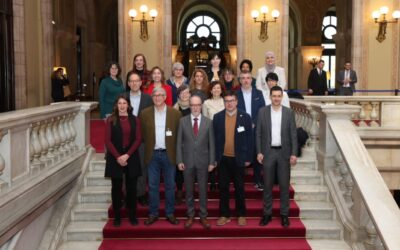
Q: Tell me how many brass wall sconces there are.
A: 3